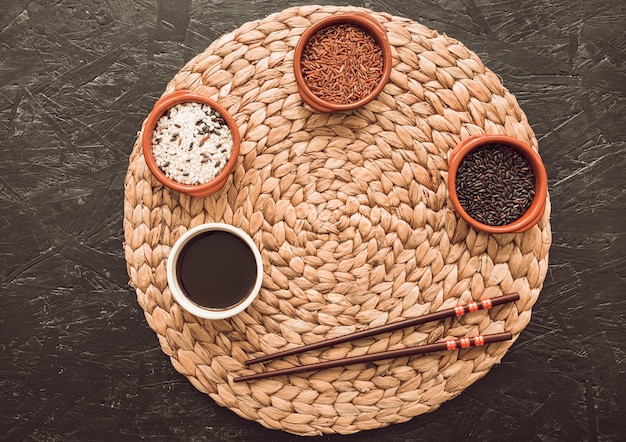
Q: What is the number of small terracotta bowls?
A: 3